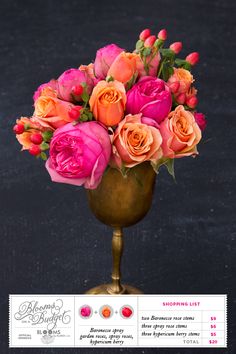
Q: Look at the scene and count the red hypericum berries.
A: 13